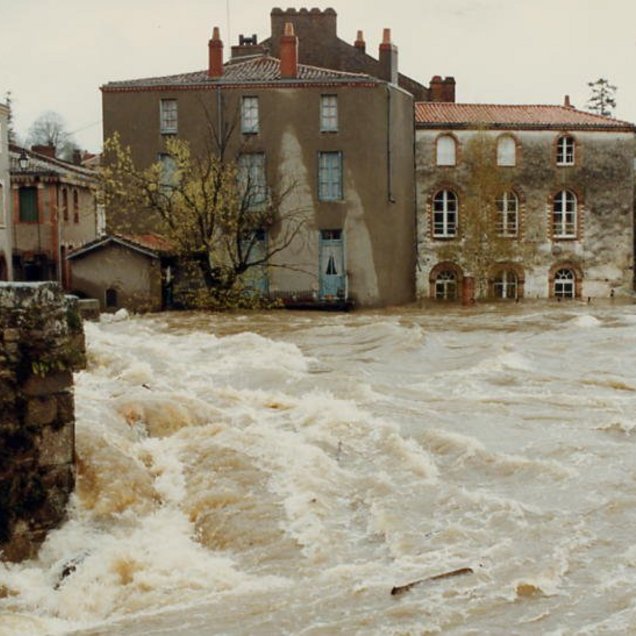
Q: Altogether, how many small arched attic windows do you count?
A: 3